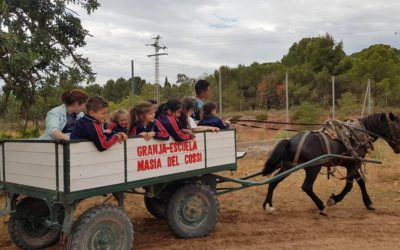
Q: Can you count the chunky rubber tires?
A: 4